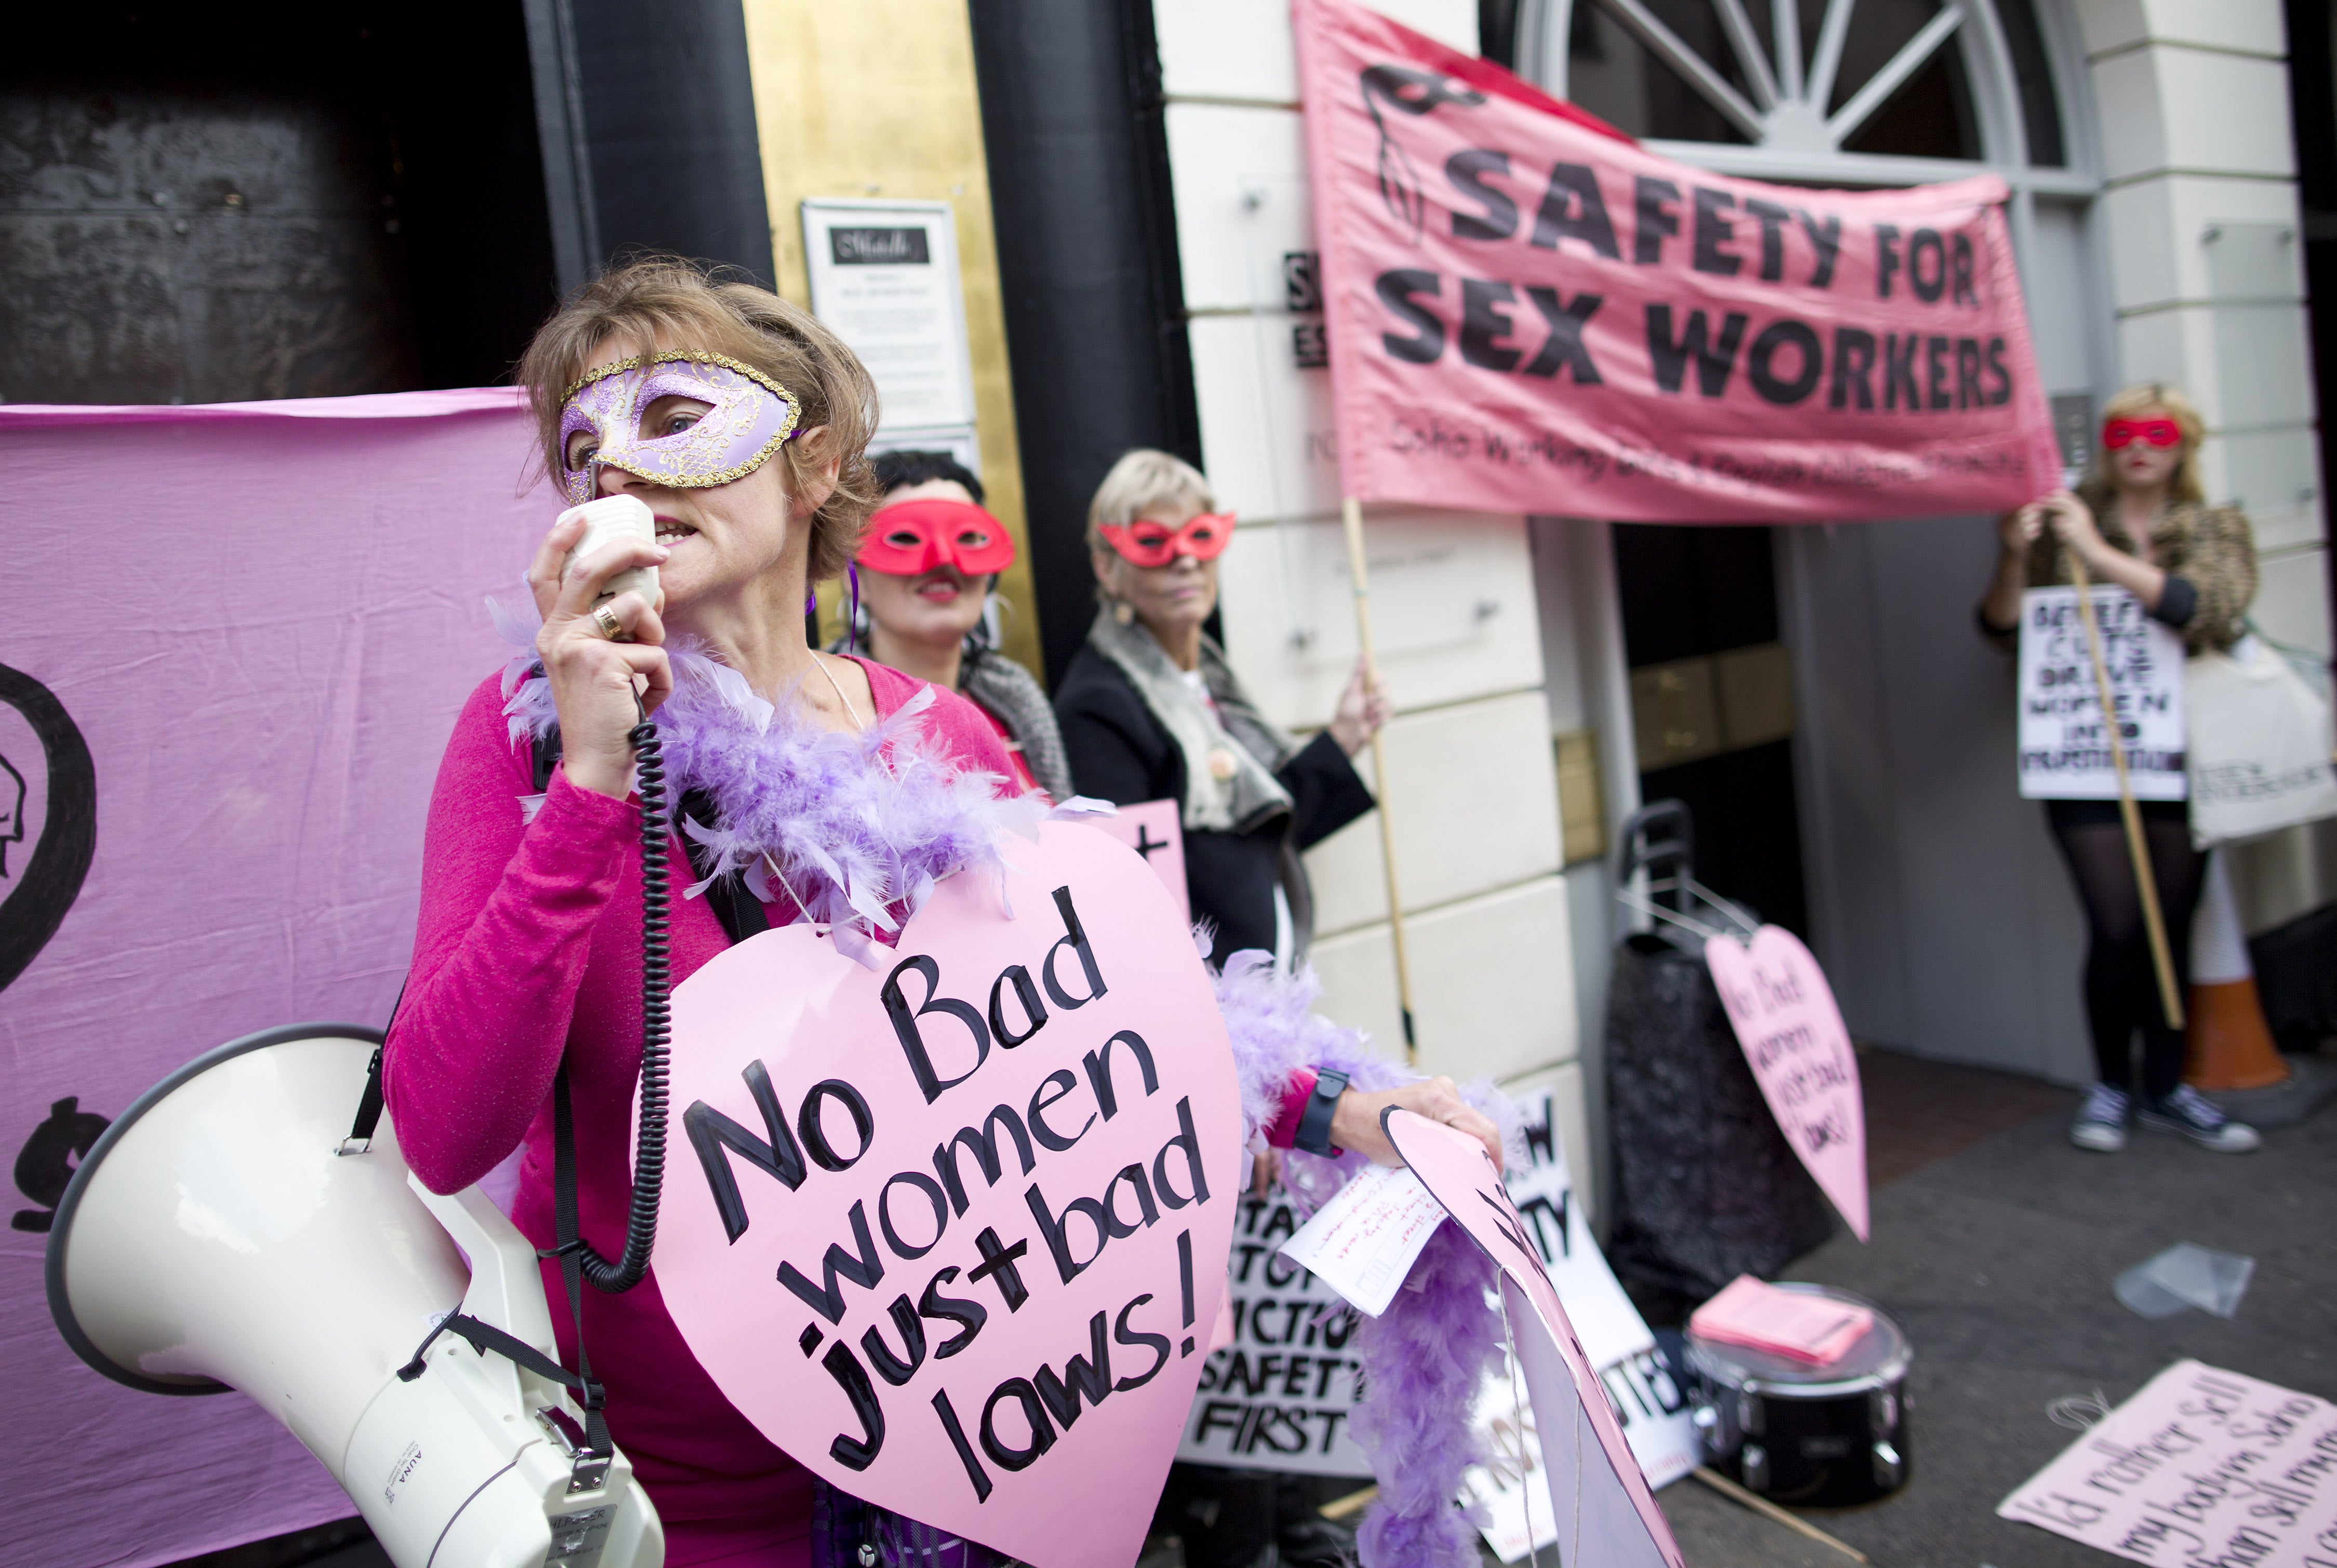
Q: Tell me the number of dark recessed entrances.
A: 2